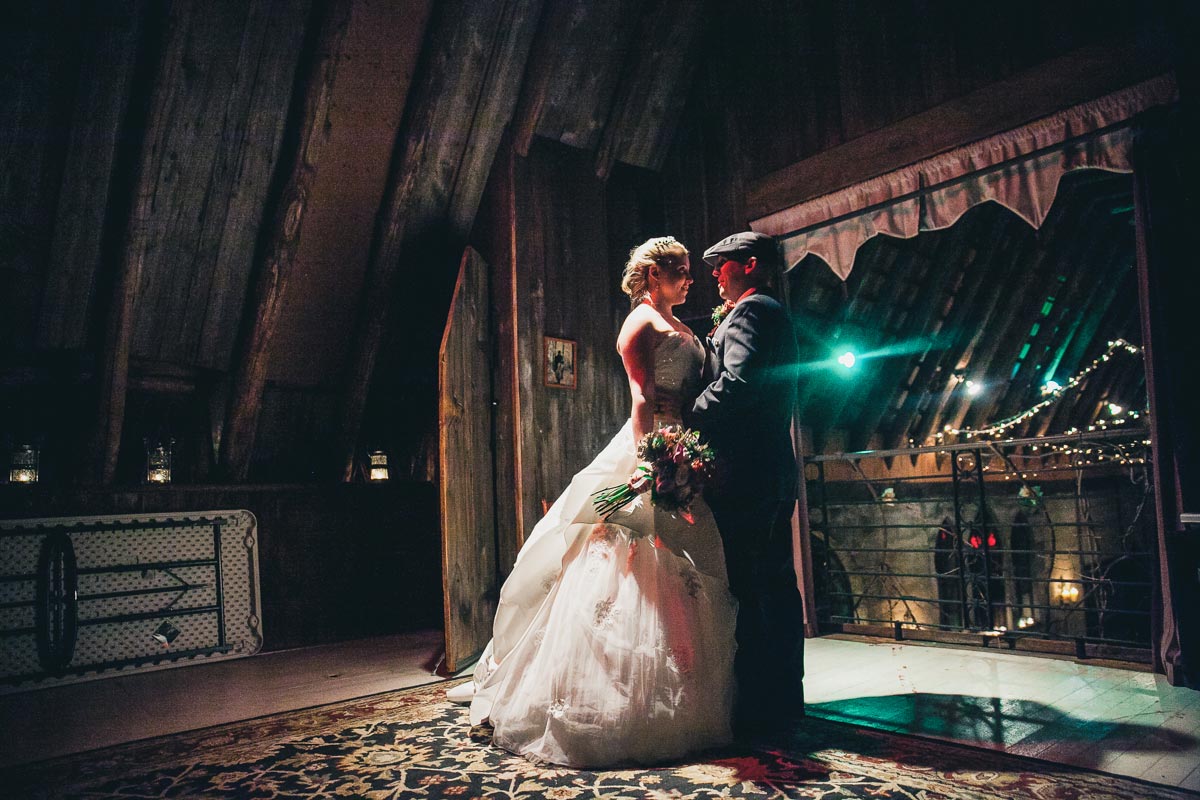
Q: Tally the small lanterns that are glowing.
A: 3